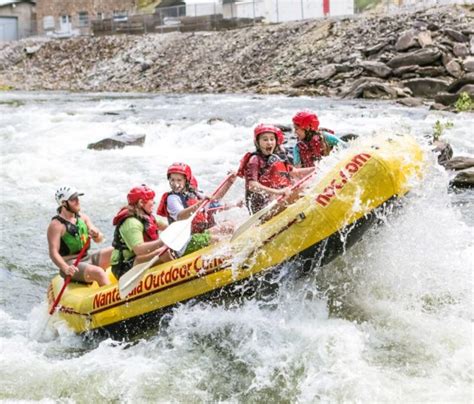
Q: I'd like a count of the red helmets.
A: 4